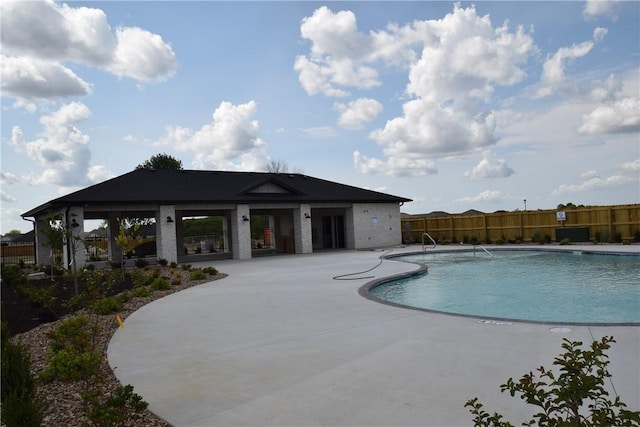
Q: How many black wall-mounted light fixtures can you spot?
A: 4